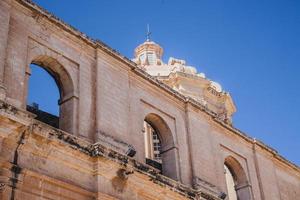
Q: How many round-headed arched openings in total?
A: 3